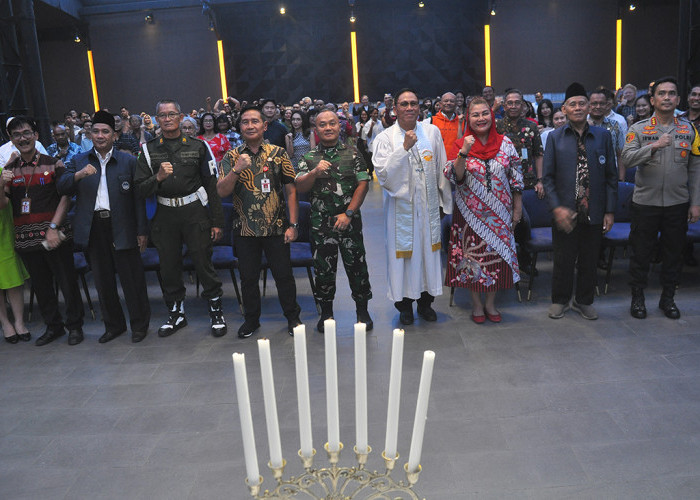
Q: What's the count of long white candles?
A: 7